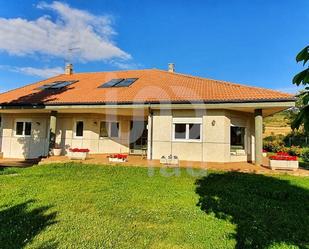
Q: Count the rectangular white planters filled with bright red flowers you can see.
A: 3